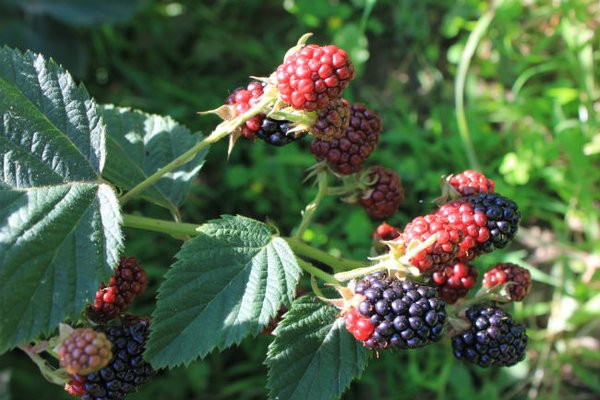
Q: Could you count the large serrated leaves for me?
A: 5